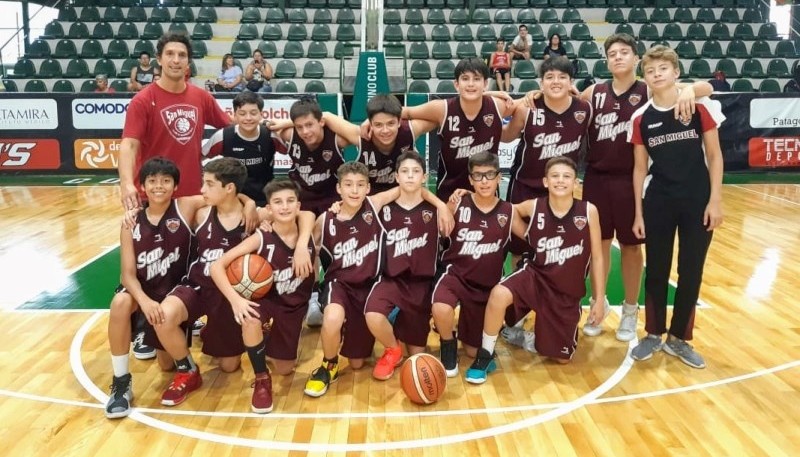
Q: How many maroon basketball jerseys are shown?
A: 12